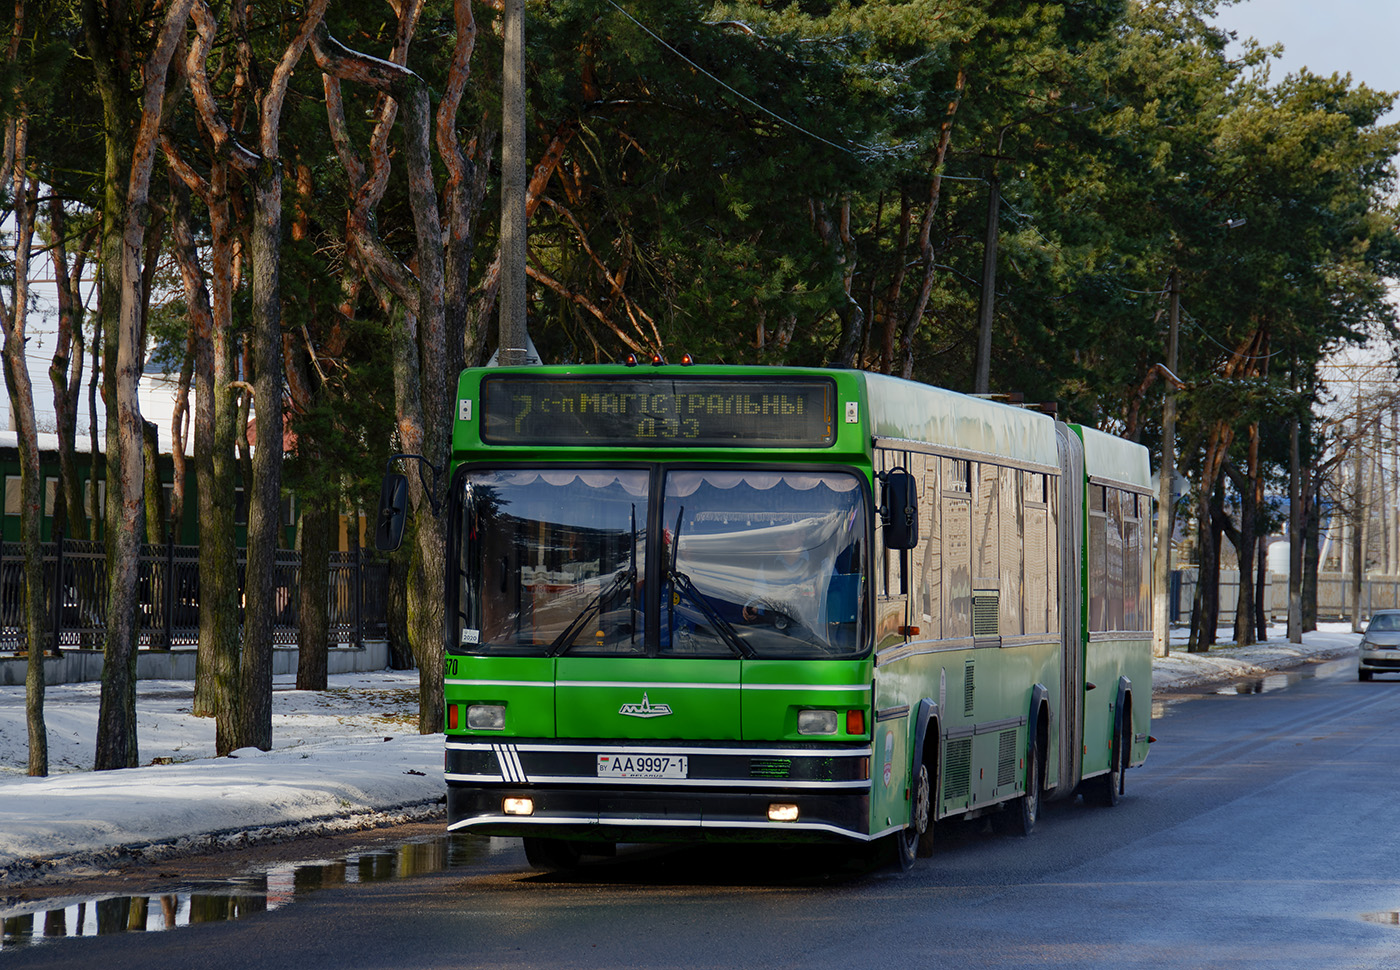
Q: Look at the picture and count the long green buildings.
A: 1